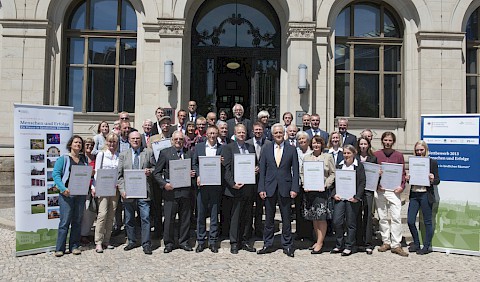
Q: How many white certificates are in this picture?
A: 12